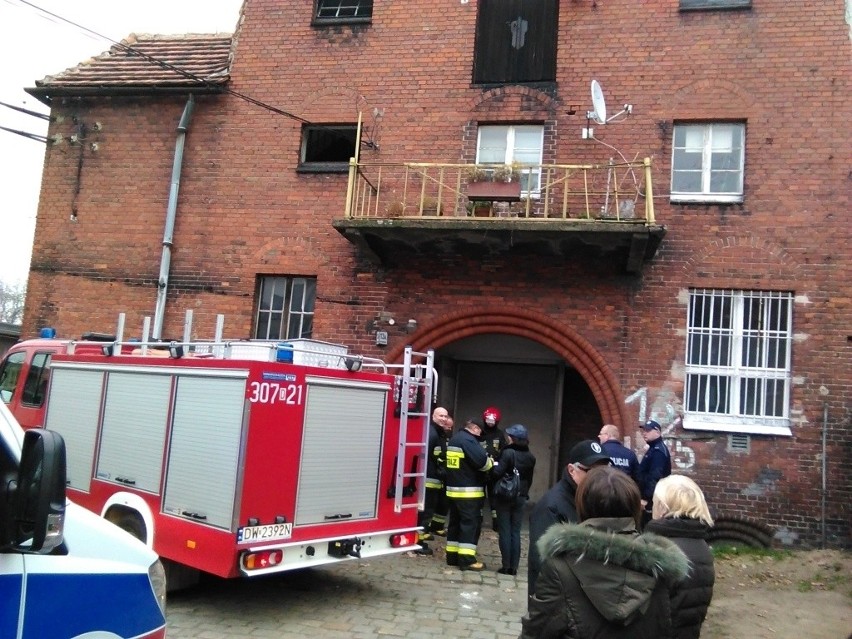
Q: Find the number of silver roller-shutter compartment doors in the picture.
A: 4